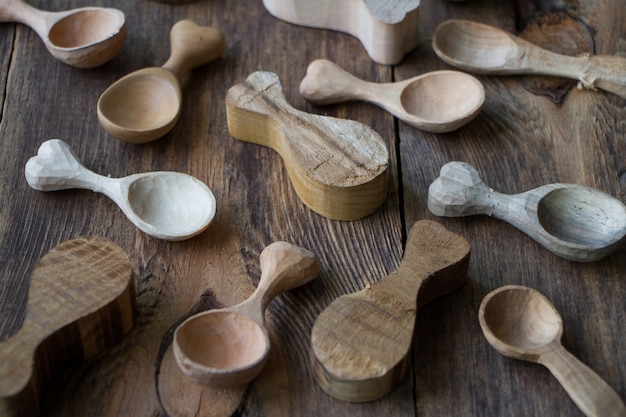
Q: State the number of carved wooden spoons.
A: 8